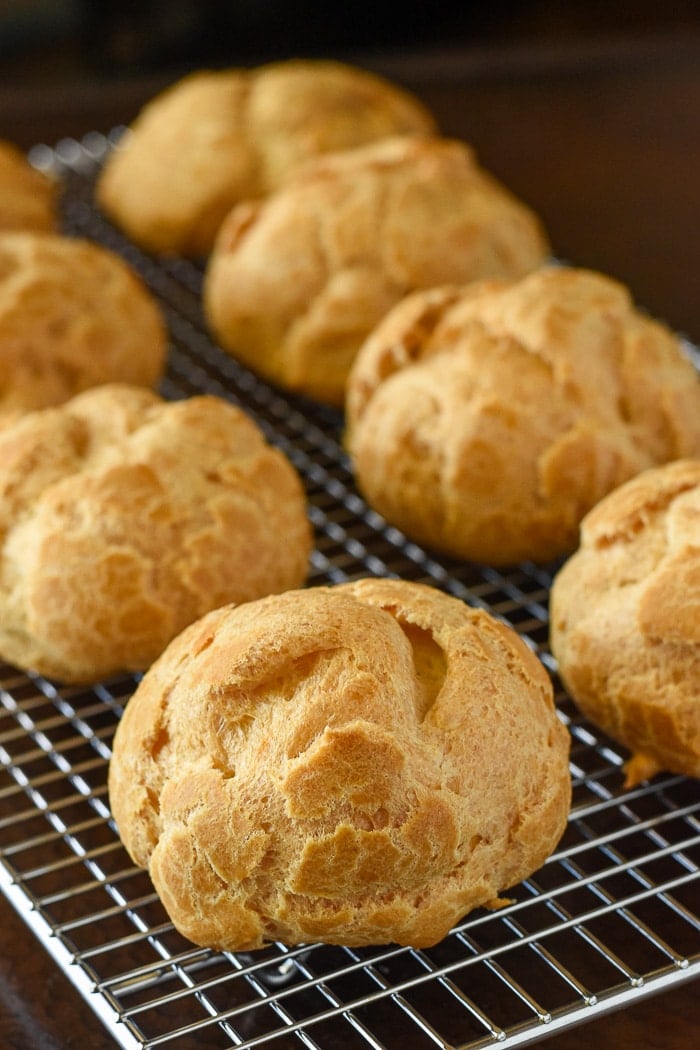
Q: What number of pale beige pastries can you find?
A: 8